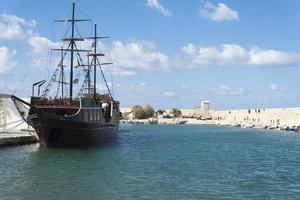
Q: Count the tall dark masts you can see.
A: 2